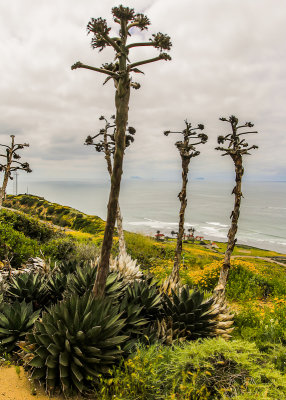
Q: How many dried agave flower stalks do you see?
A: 5